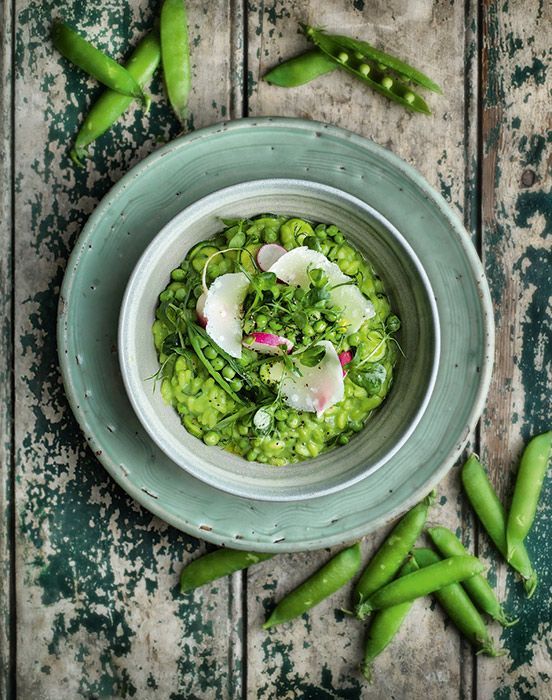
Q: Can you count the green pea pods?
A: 14